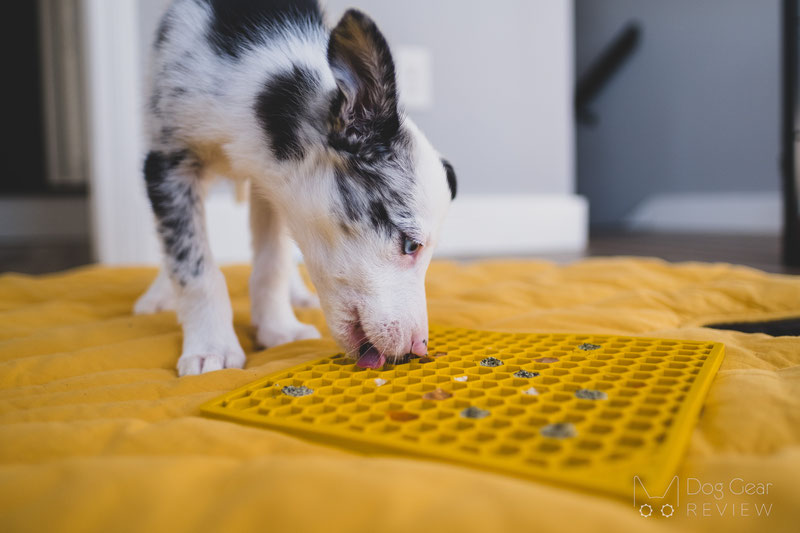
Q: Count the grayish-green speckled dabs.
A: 7